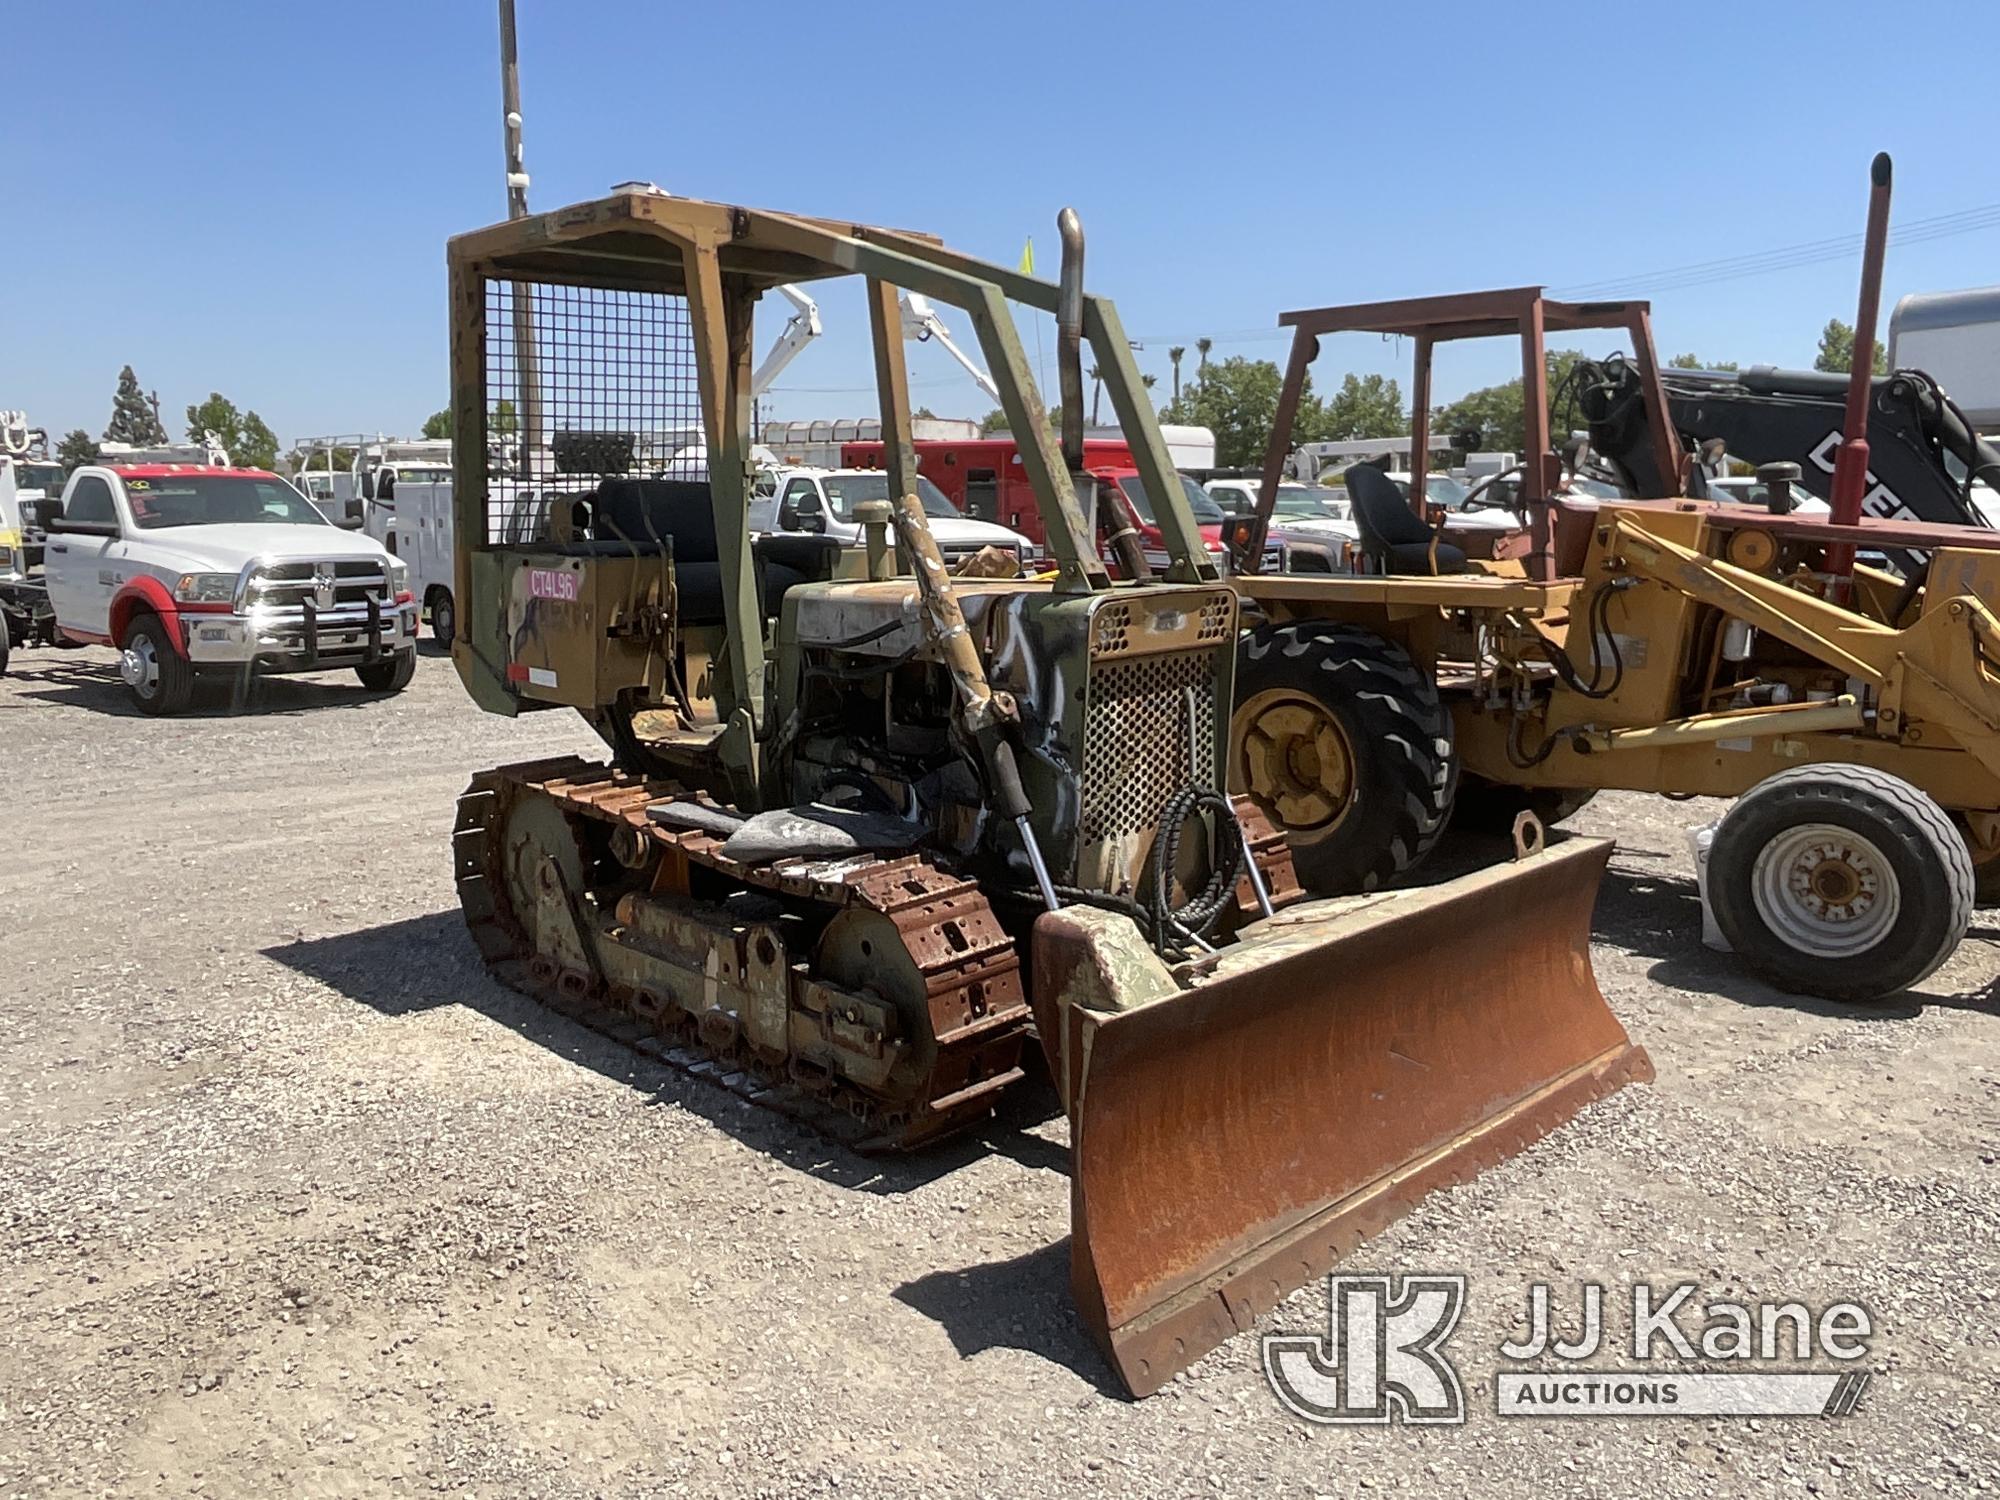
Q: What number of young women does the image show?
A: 0